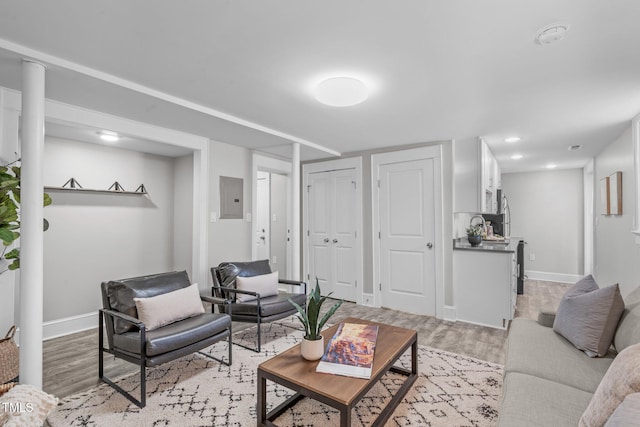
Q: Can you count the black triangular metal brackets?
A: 3